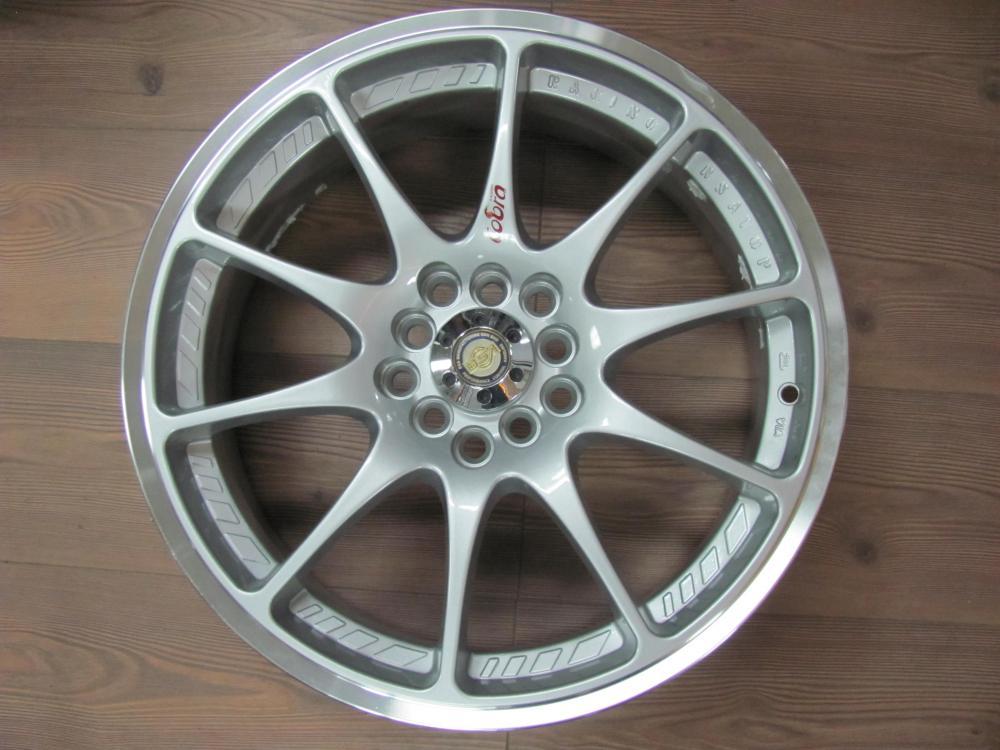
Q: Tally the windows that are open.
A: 0